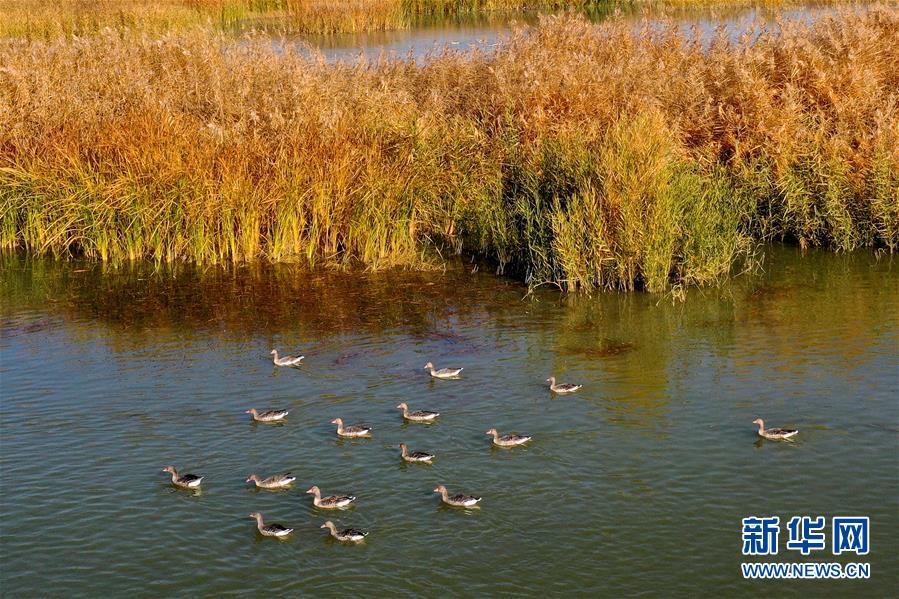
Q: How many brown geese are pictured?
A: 15